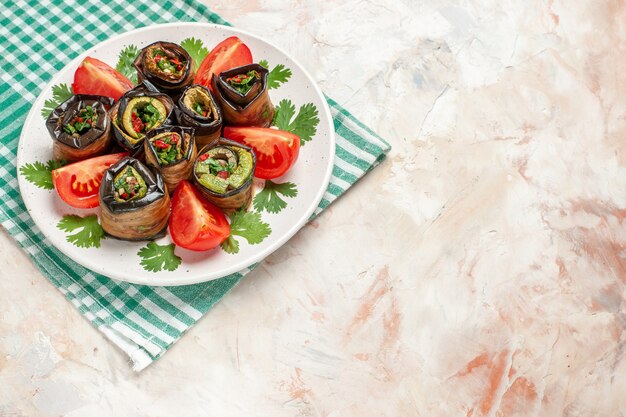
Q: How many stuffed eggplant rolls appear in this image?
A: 8